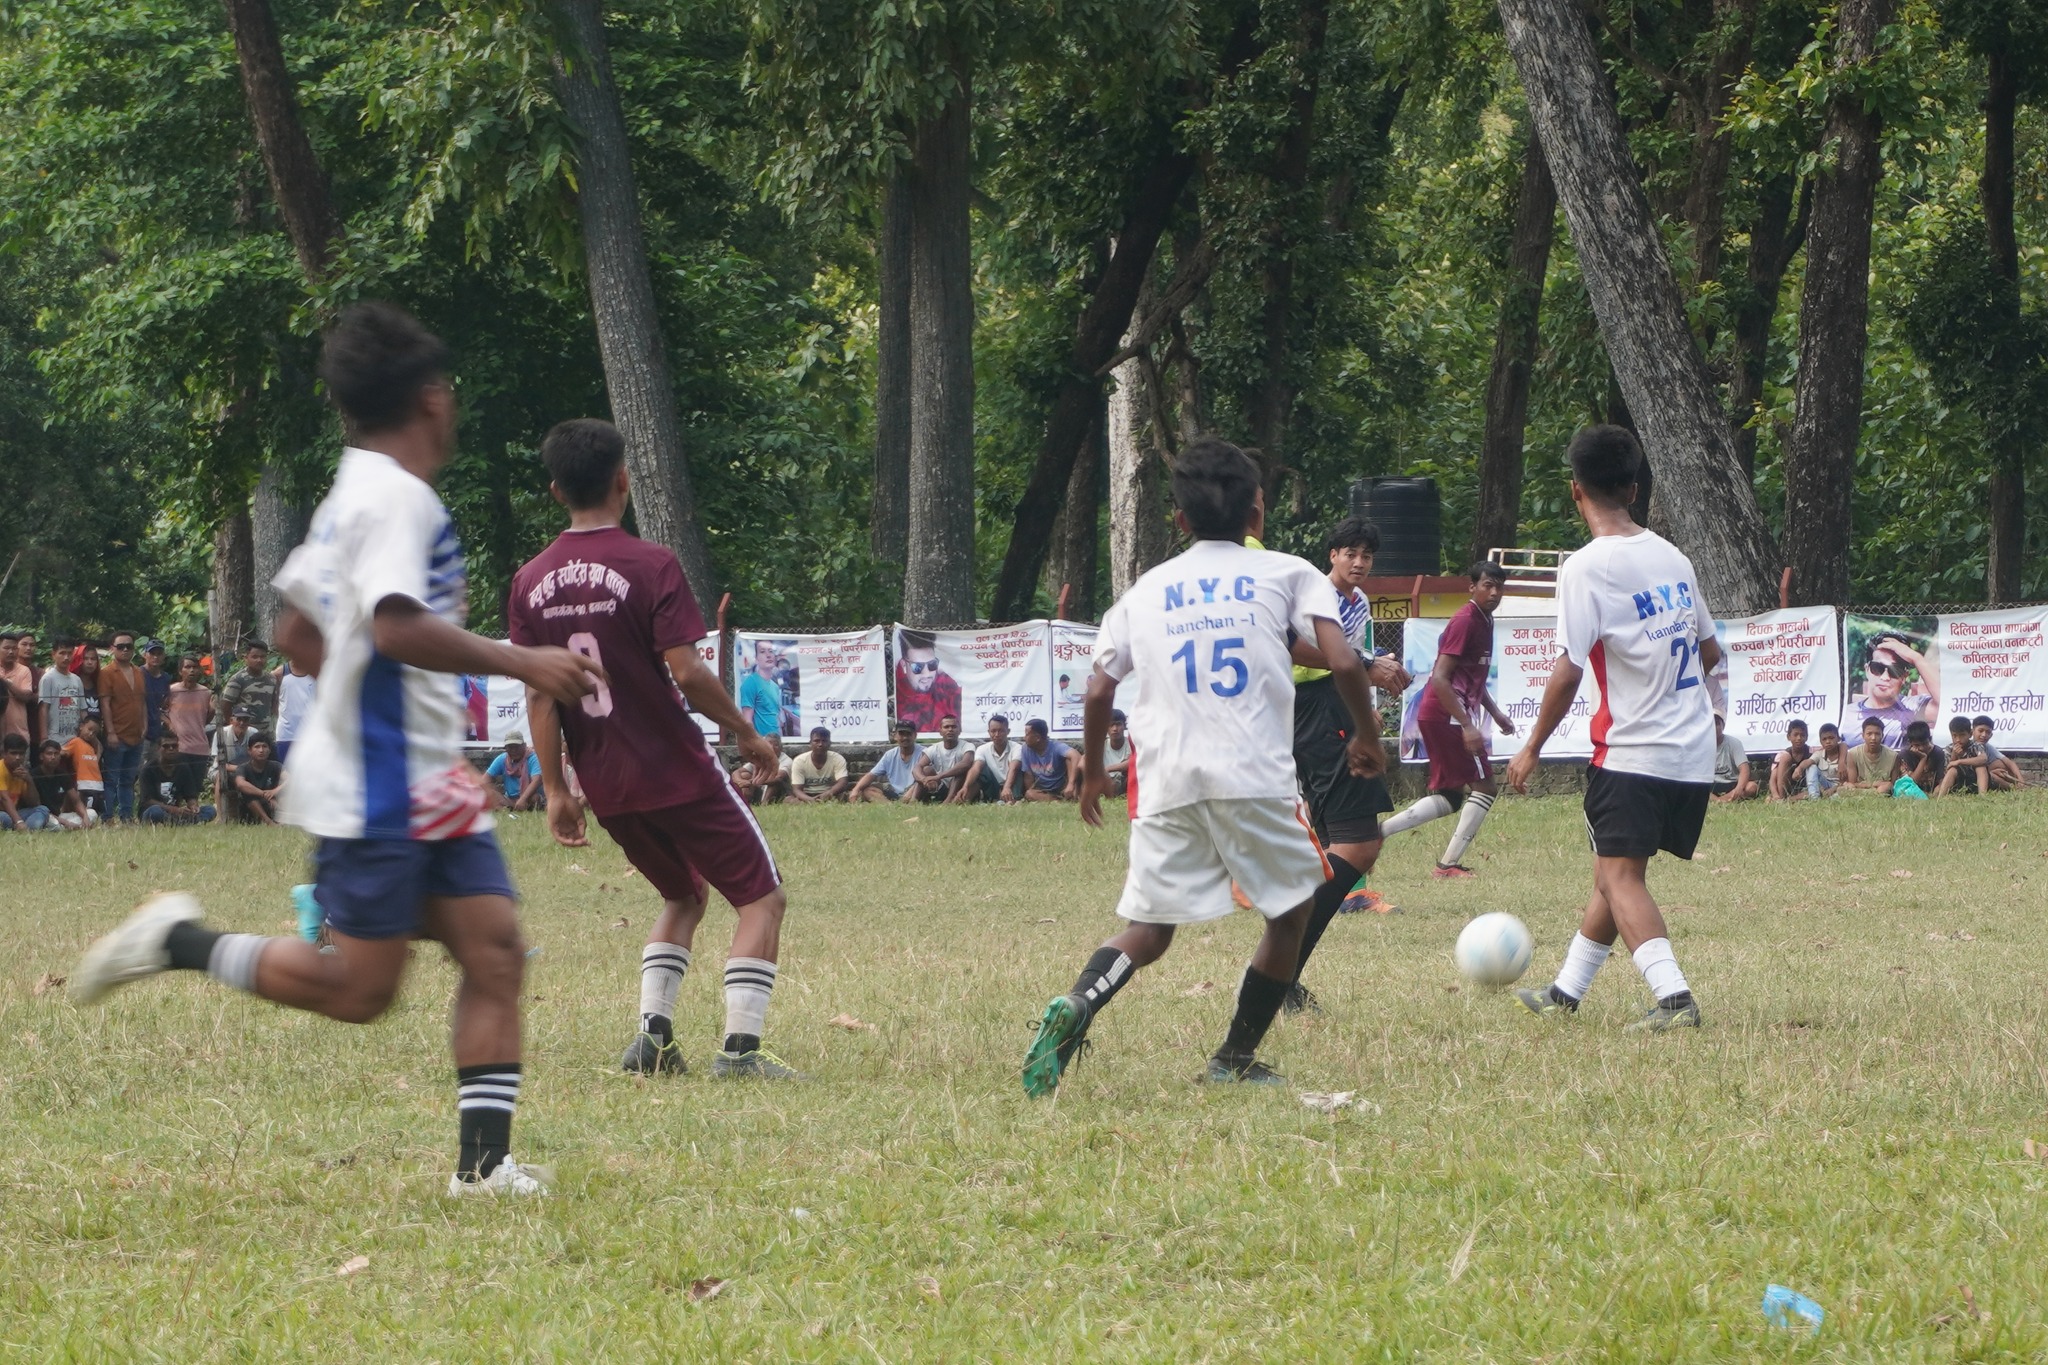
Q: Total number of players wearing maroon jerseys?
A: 2